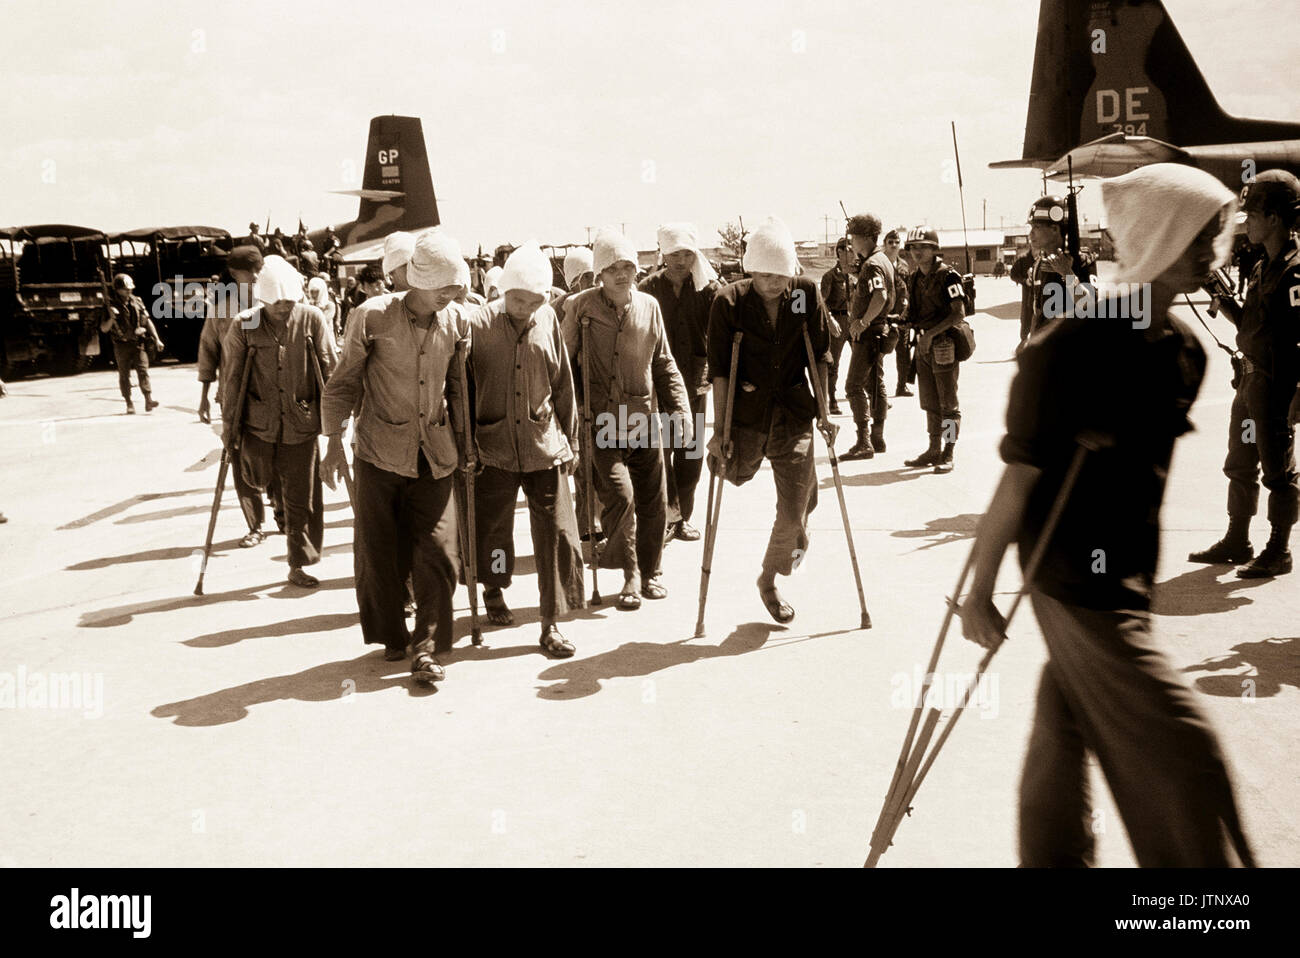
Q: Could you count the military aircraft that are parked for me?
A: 2